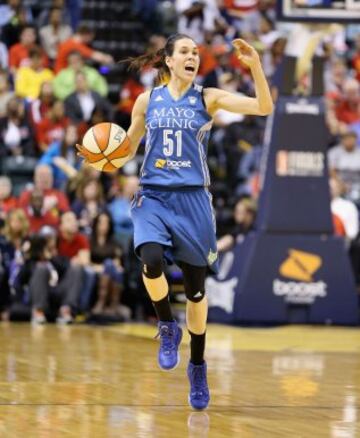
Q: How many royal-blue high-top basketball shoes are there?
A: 2